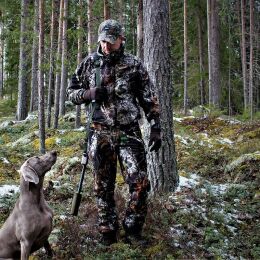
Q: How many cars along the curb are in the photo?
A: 0